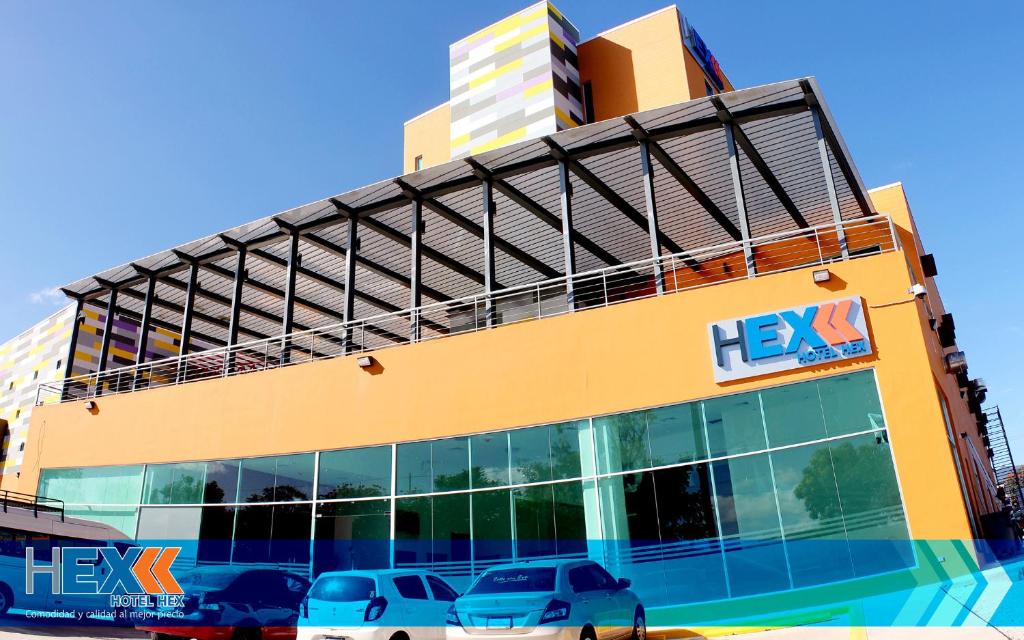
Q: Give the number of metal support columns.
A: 13